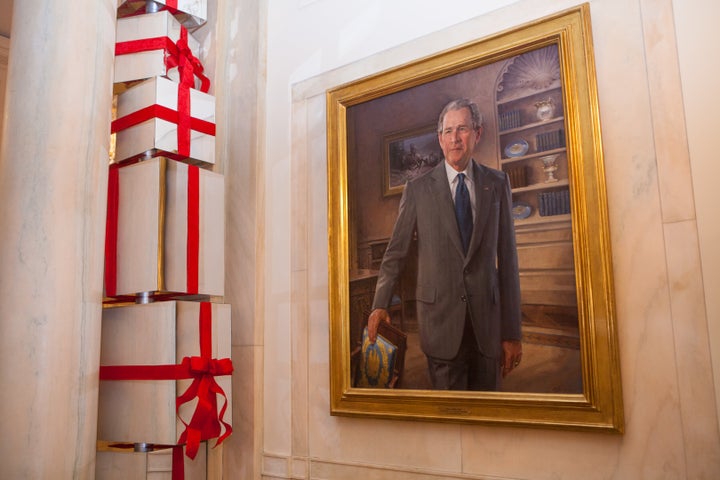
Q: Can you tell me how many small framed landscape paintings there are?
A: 1